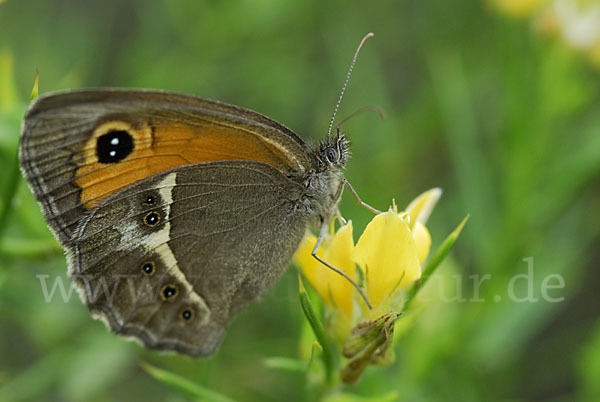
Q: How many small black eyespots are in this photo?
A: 5